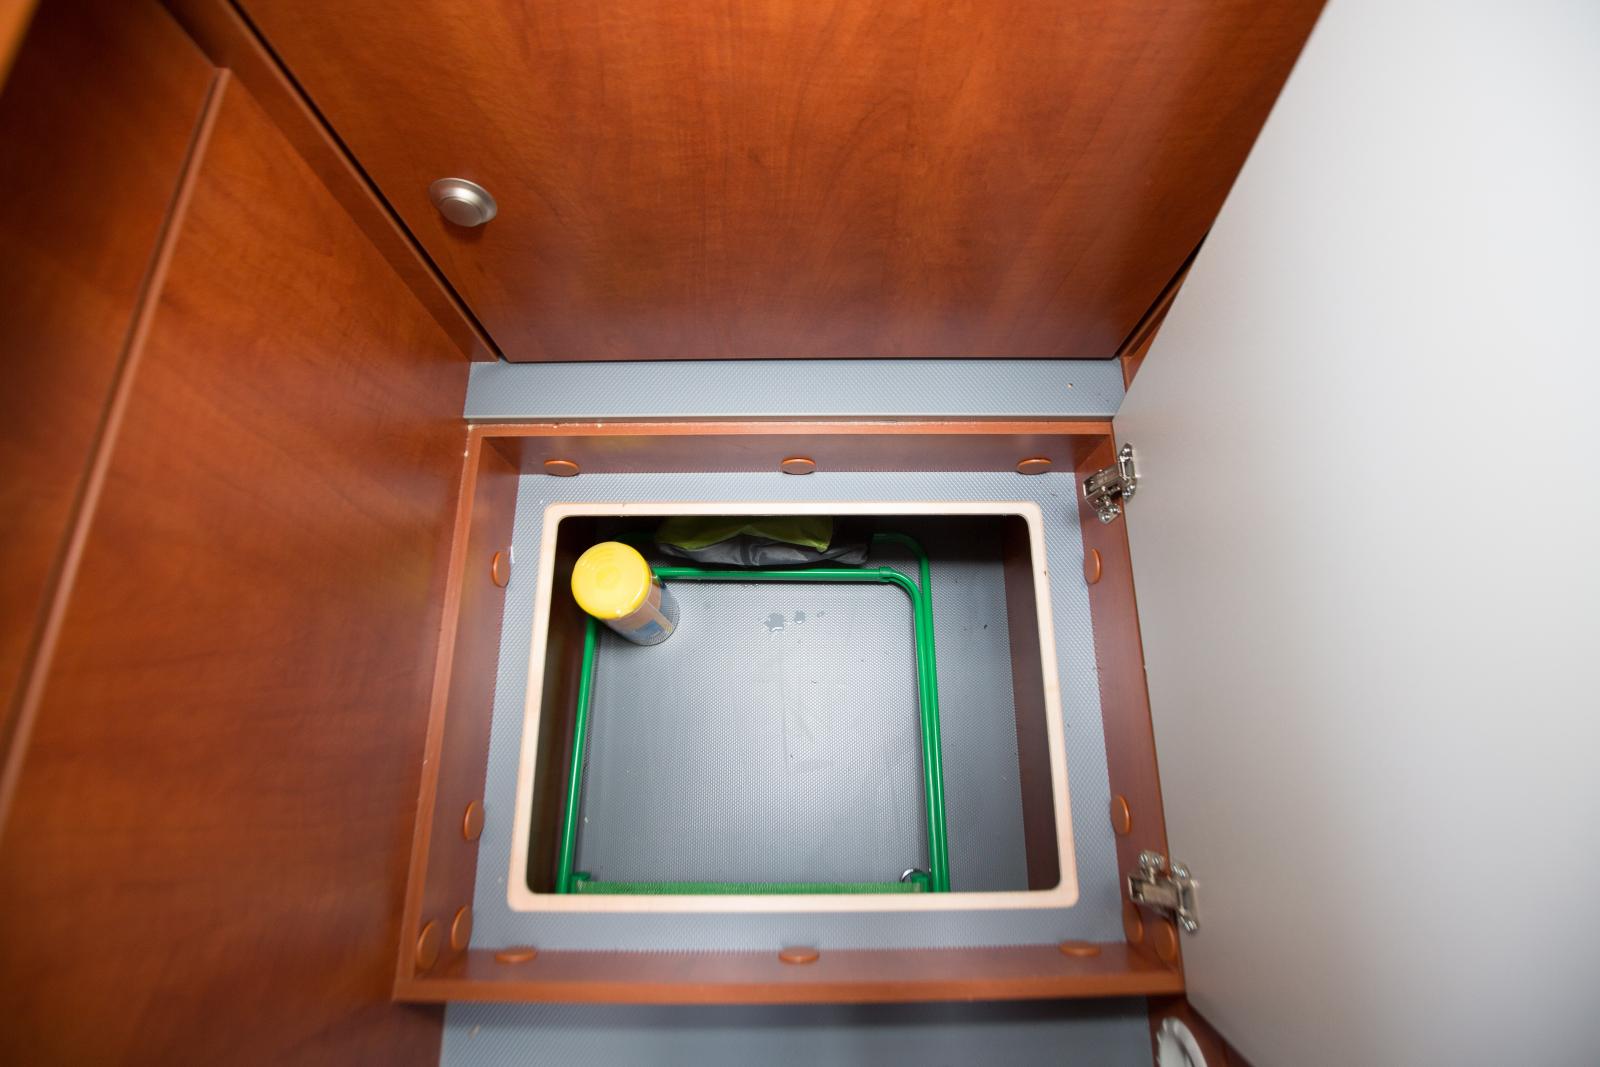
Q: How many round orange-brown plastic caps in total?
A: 14